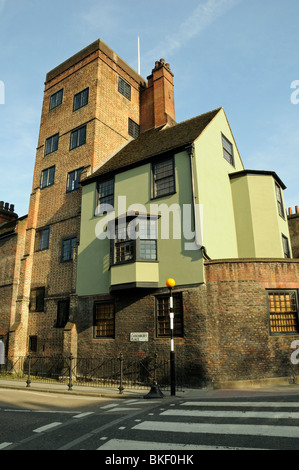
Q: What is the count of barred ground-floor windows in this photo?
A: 3